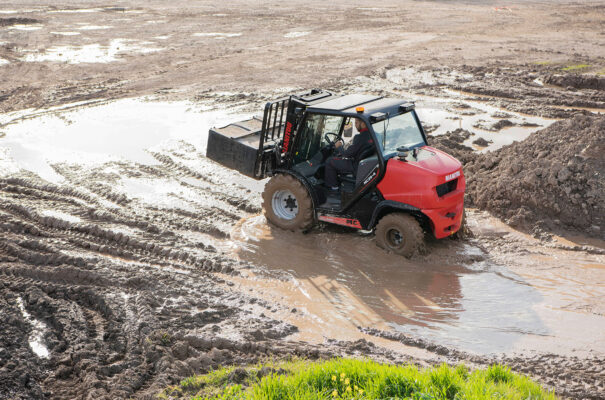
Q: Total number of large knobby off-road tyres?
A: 2